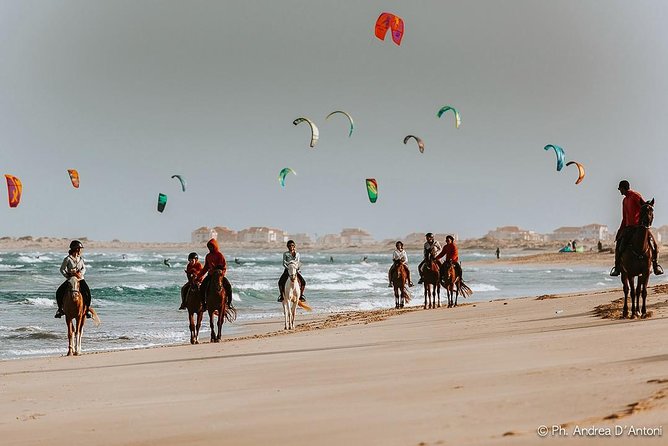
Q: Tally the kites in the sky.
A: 13